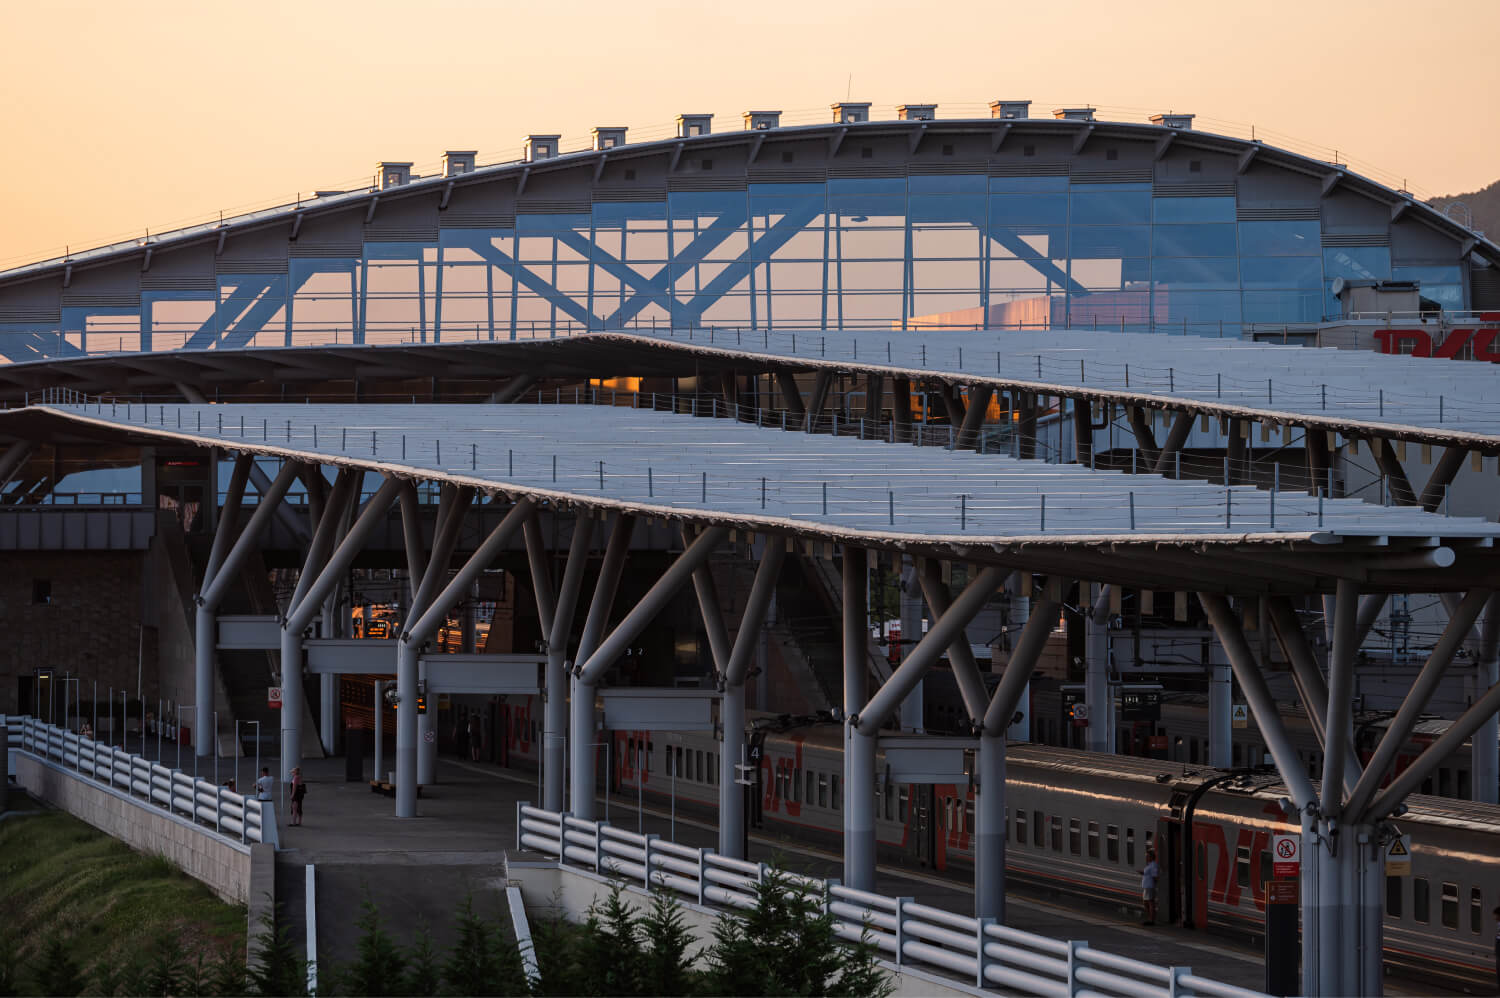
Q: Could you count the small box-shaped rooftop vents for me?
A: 11